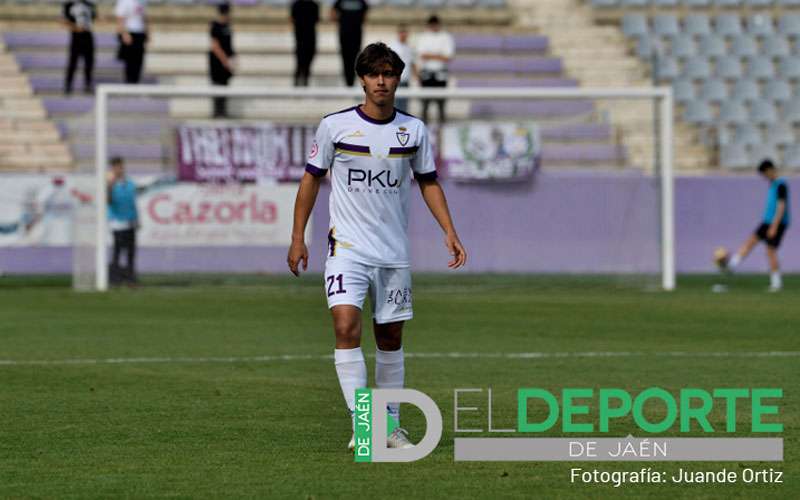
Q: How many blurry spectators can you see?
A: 7